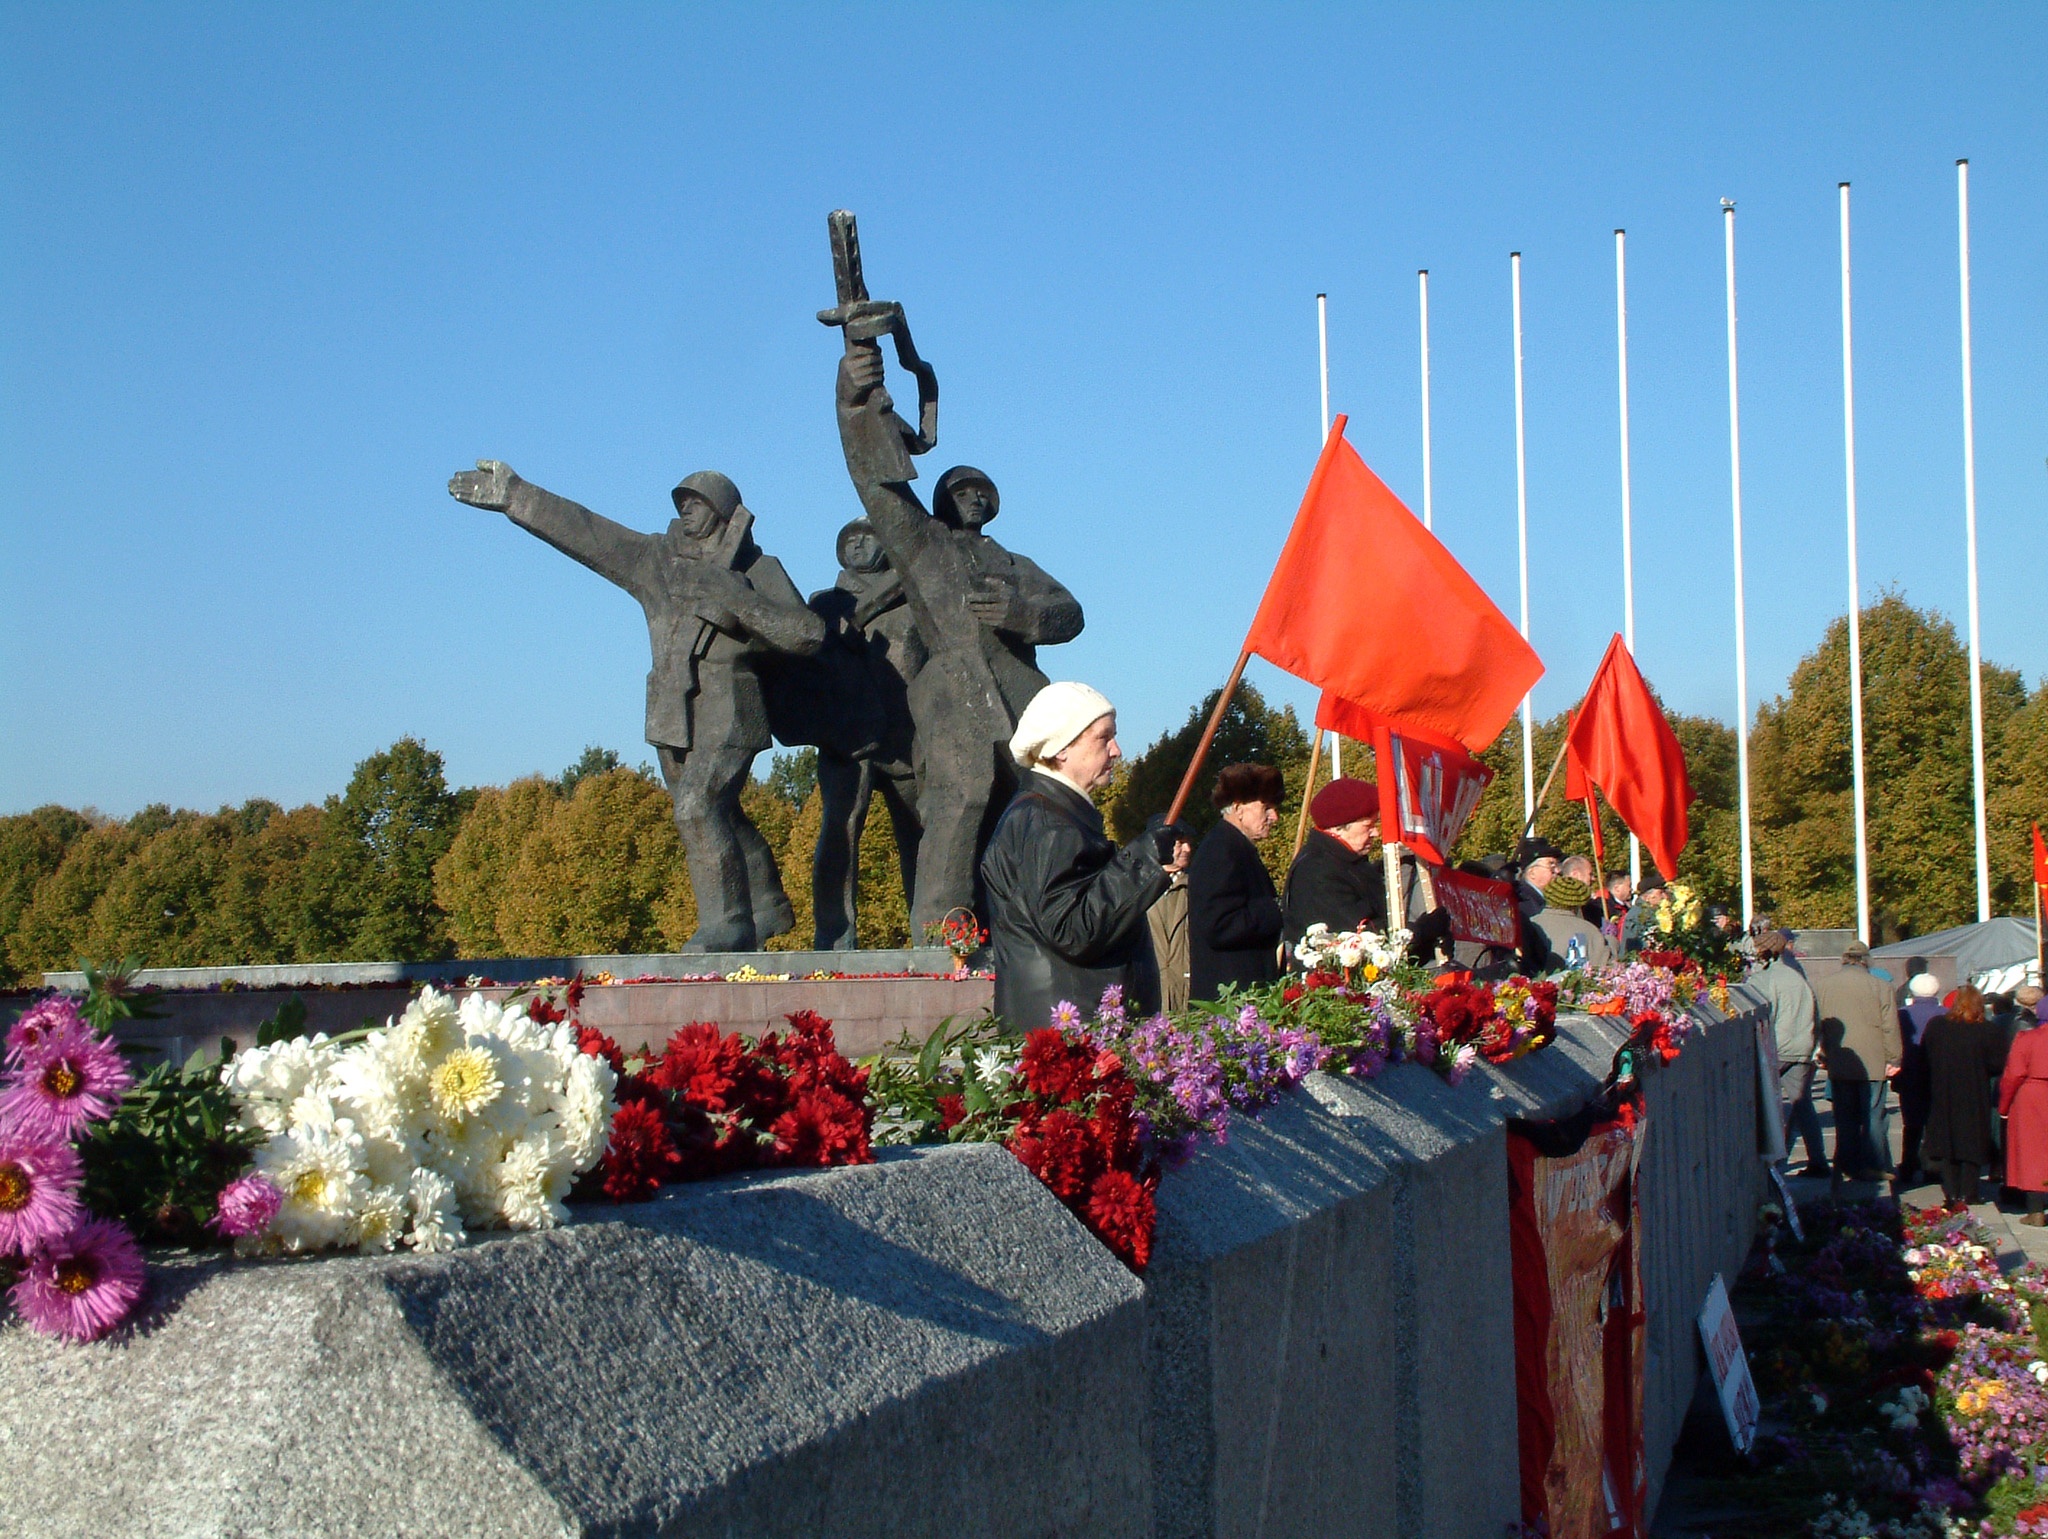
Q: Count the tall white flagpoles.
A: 7